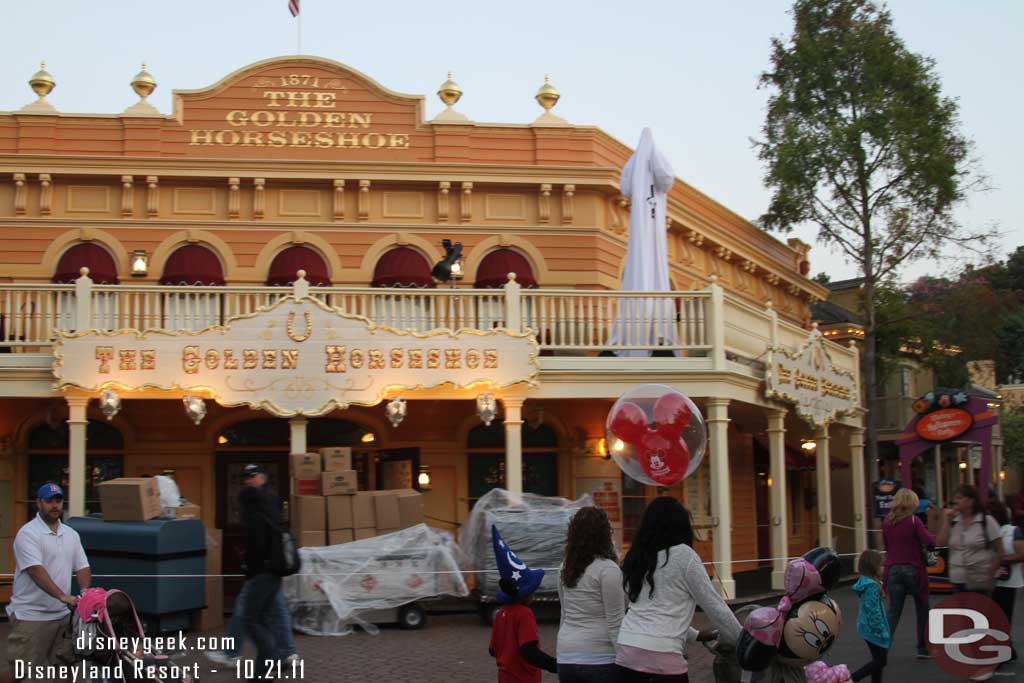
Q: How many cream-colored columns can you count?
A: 7